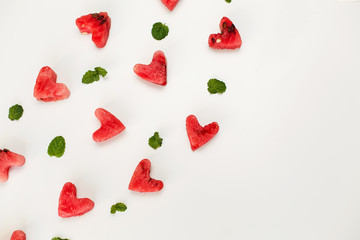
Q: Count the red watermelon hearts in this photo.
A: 11